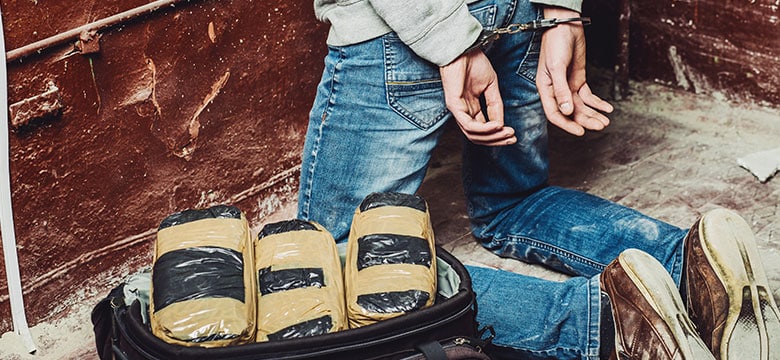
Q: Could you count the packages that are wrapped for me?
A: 3